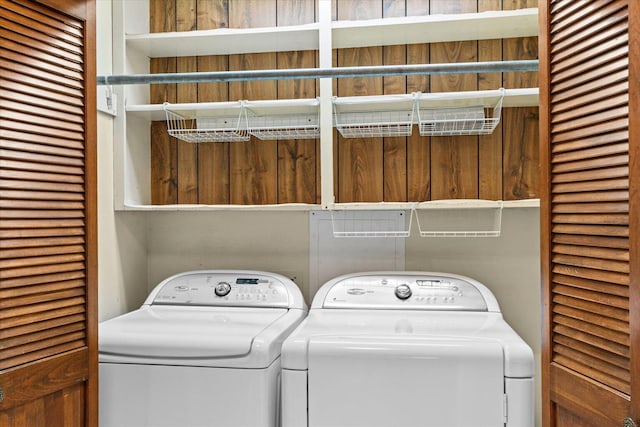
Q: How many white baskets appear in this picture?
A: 6